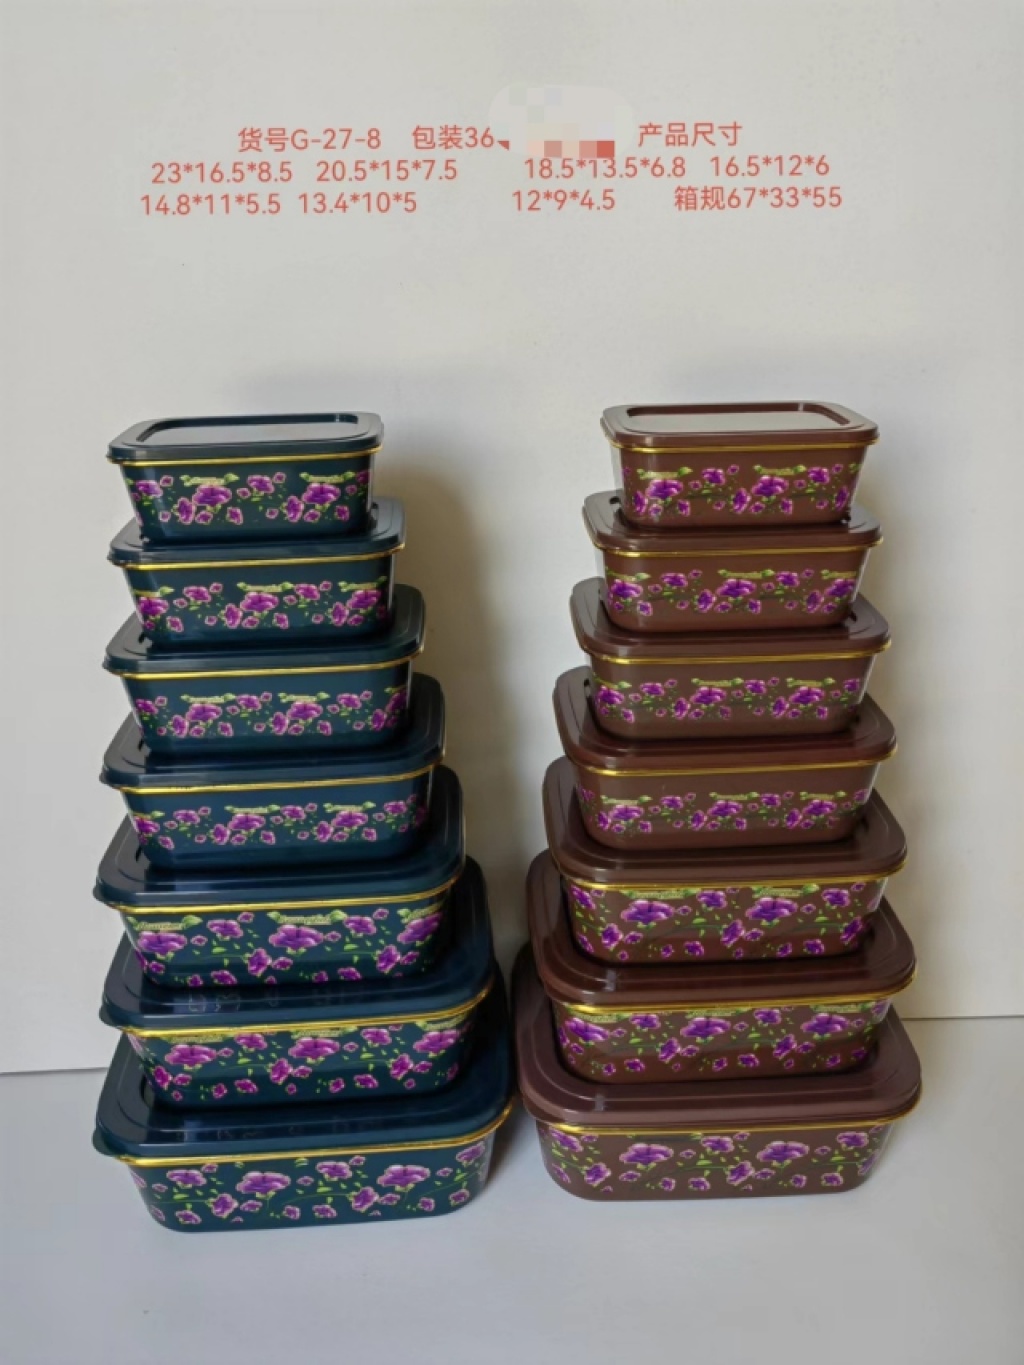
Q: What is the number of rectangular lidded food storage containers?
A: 14